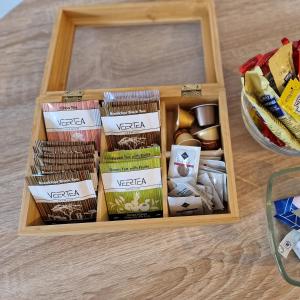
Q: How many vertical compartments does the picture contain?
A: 3